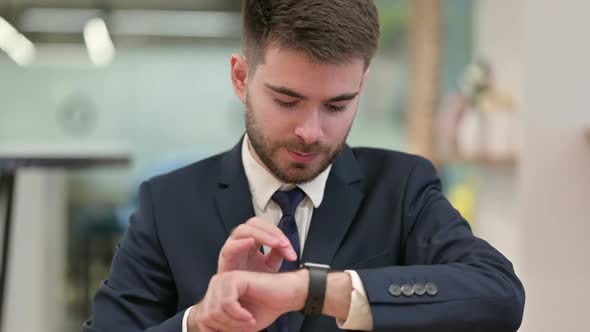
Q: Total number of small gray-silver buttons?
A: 4